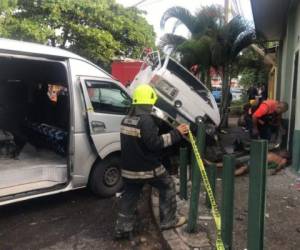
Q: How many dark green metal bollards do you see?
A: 5